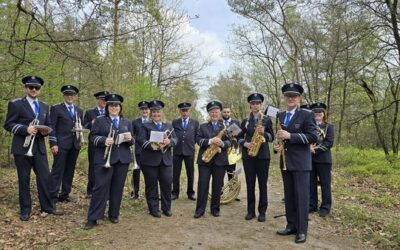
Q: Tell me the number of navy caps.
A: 12